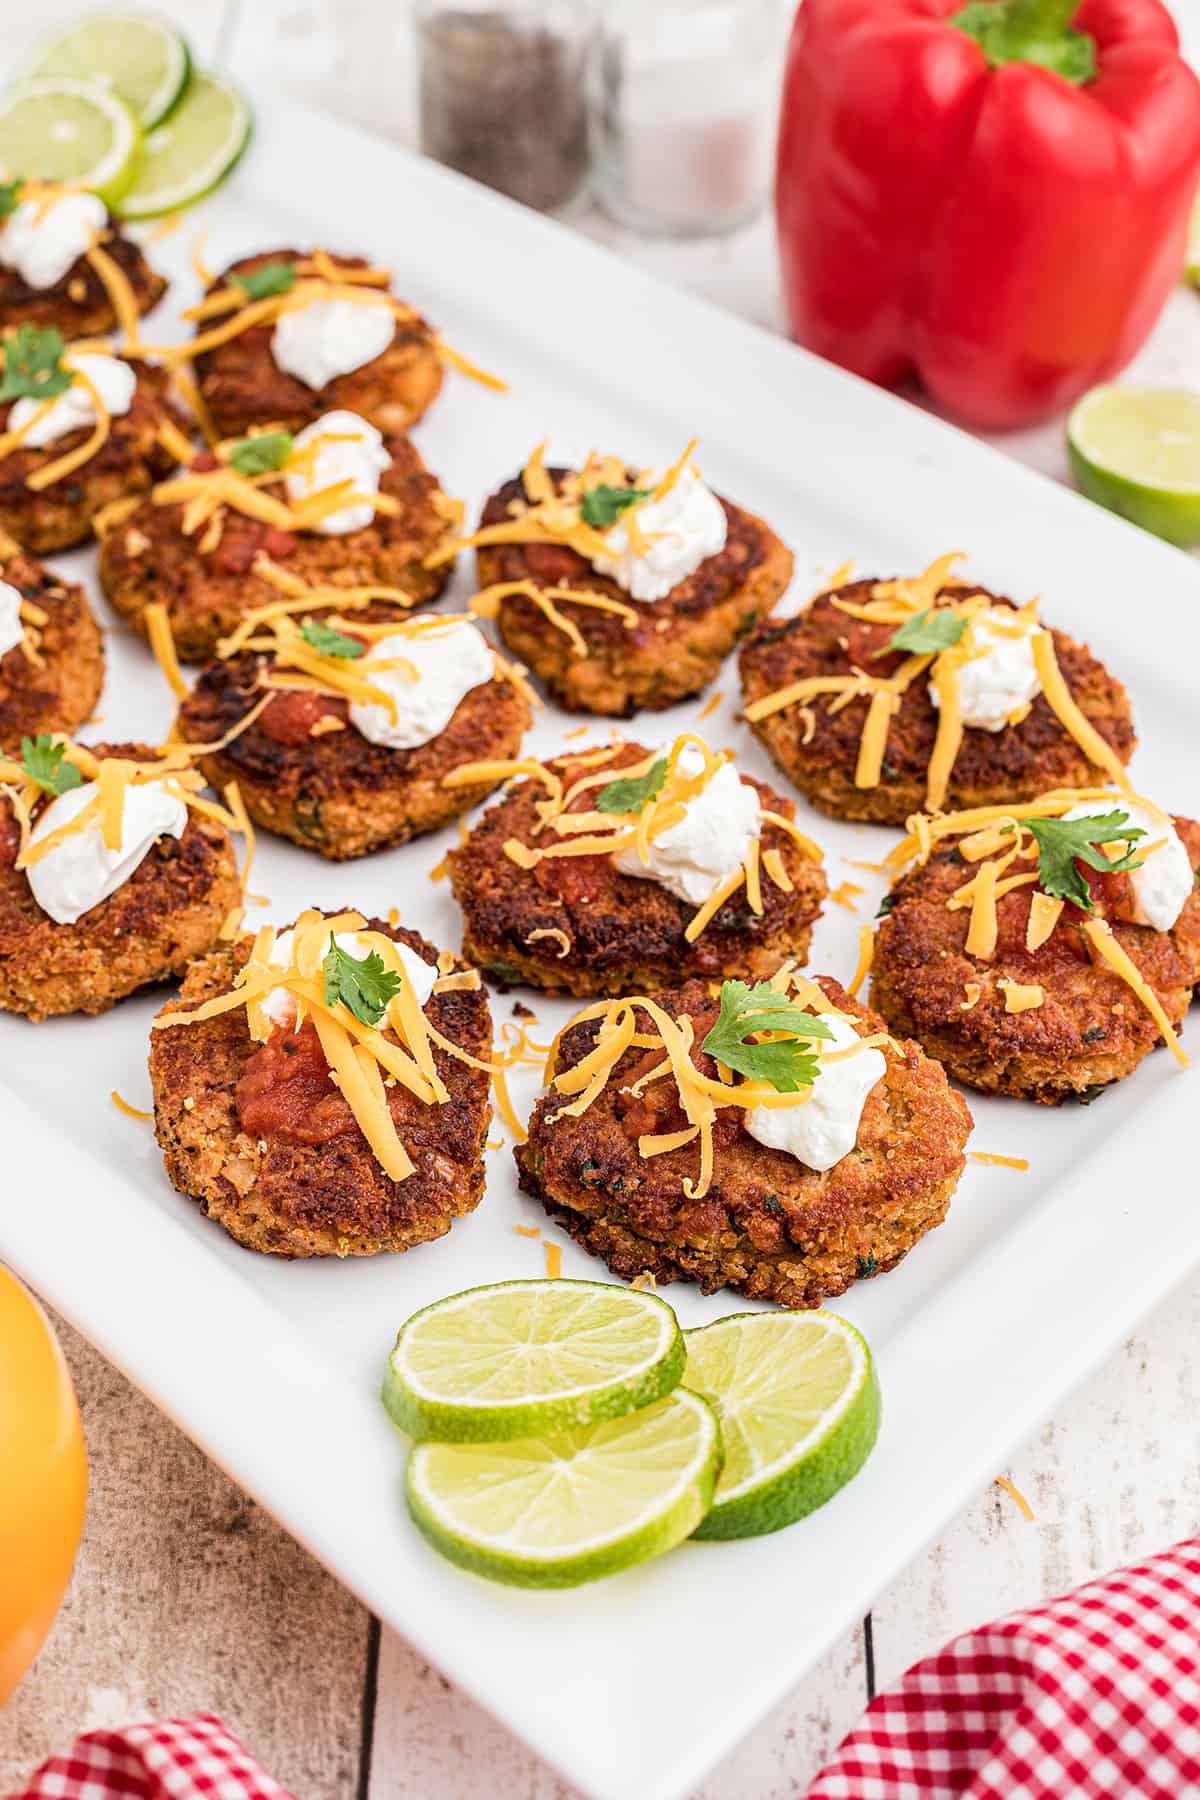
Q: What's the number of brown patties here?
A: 13